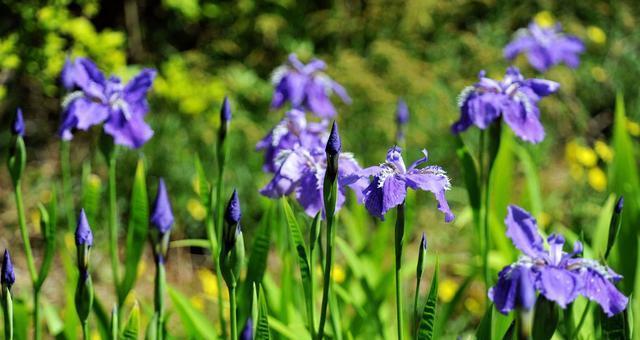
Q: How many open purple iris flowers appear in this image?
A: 8